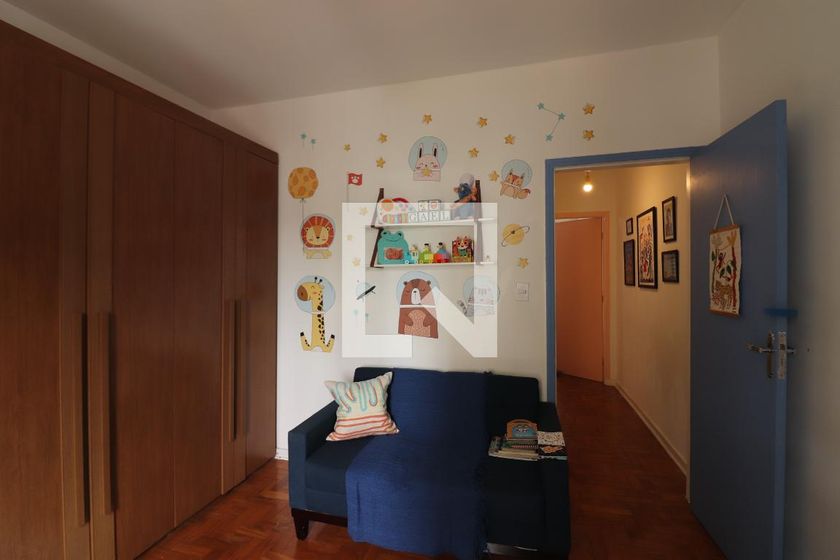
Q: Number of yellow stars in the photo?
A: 15